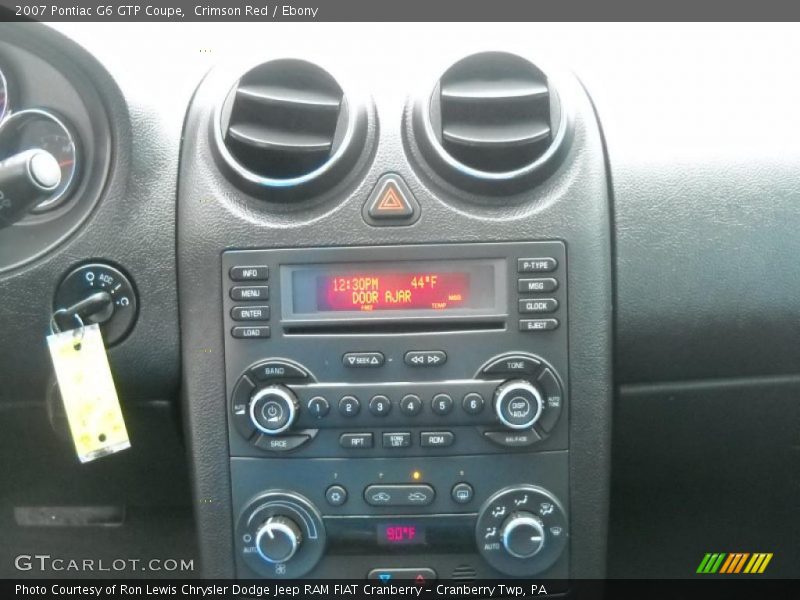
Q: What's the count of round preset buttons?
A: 6